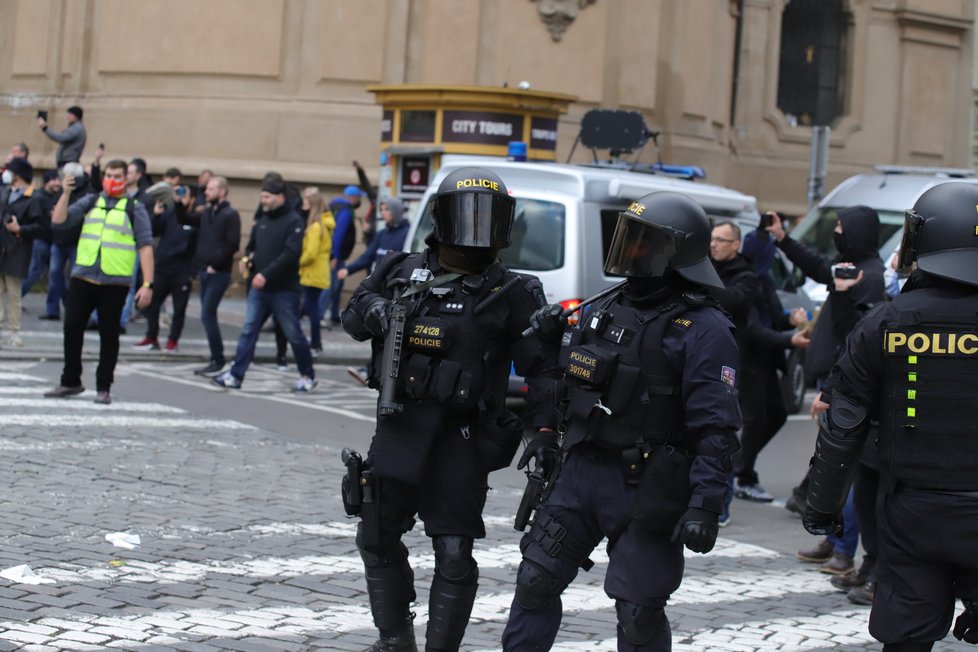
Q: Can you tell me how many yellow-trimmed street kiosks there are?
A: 1